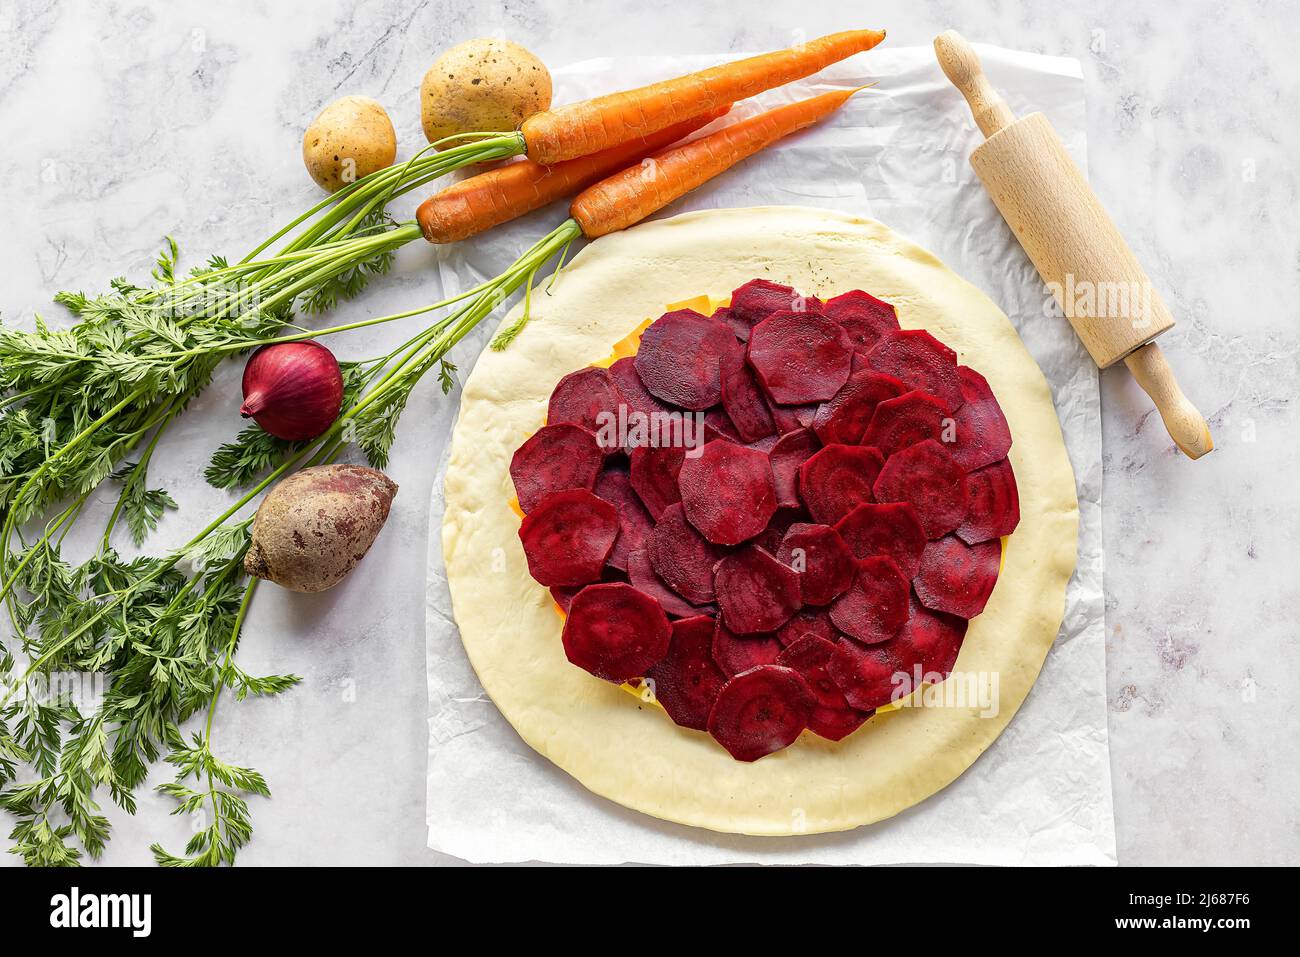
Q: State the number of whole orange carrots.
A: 3